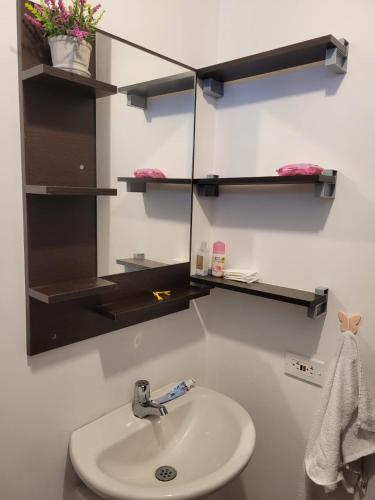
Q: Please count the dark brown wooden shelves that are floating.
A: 3